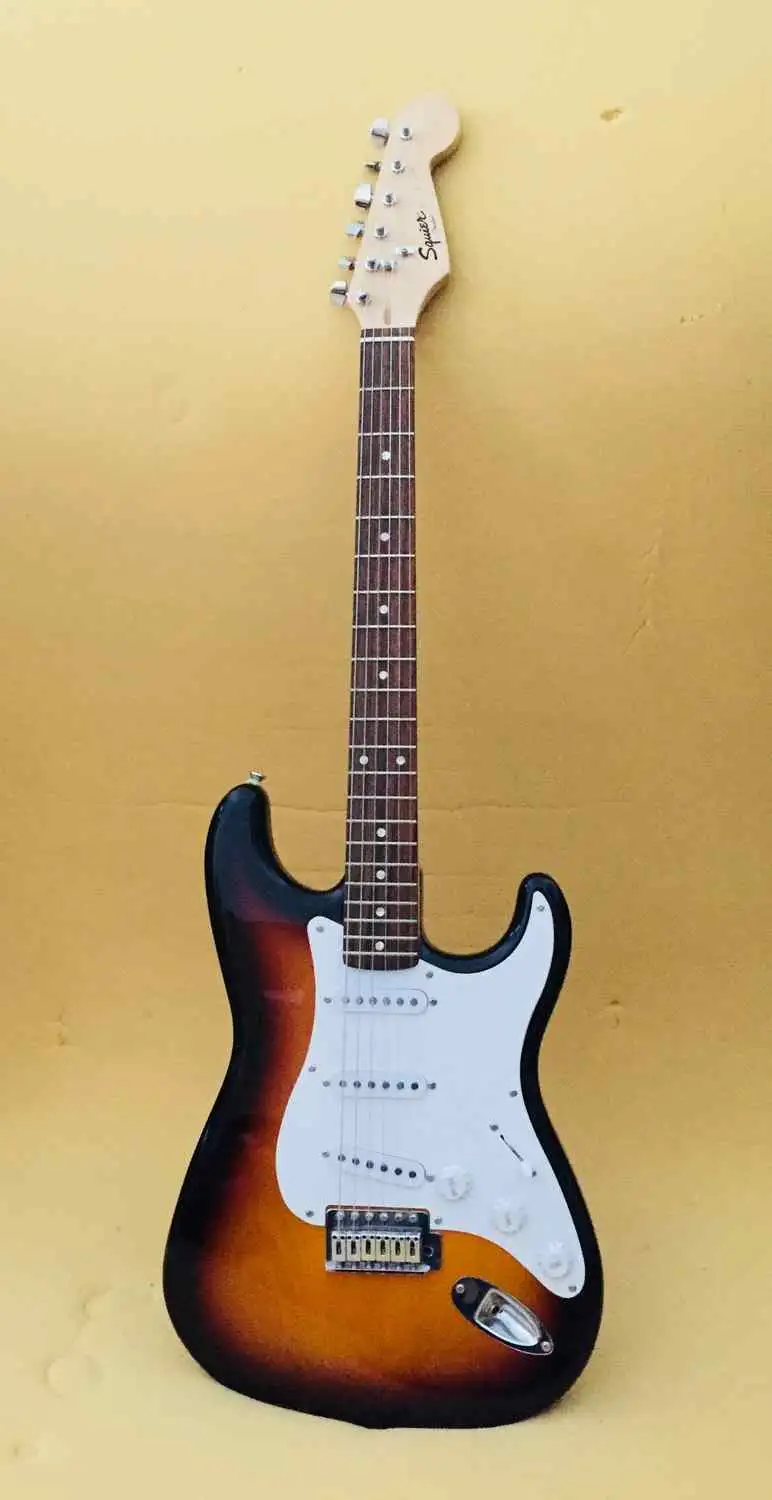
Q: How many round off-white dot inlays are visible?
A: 10